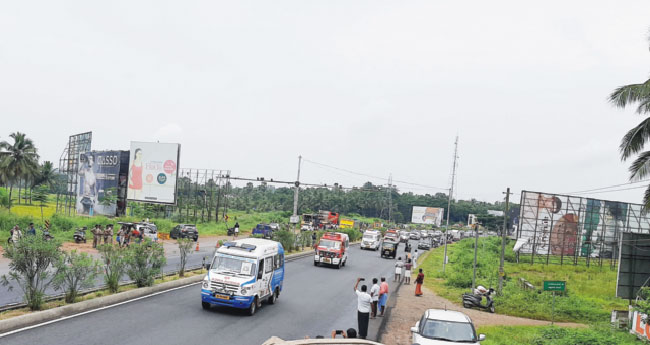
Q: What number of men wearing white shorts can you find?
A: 2